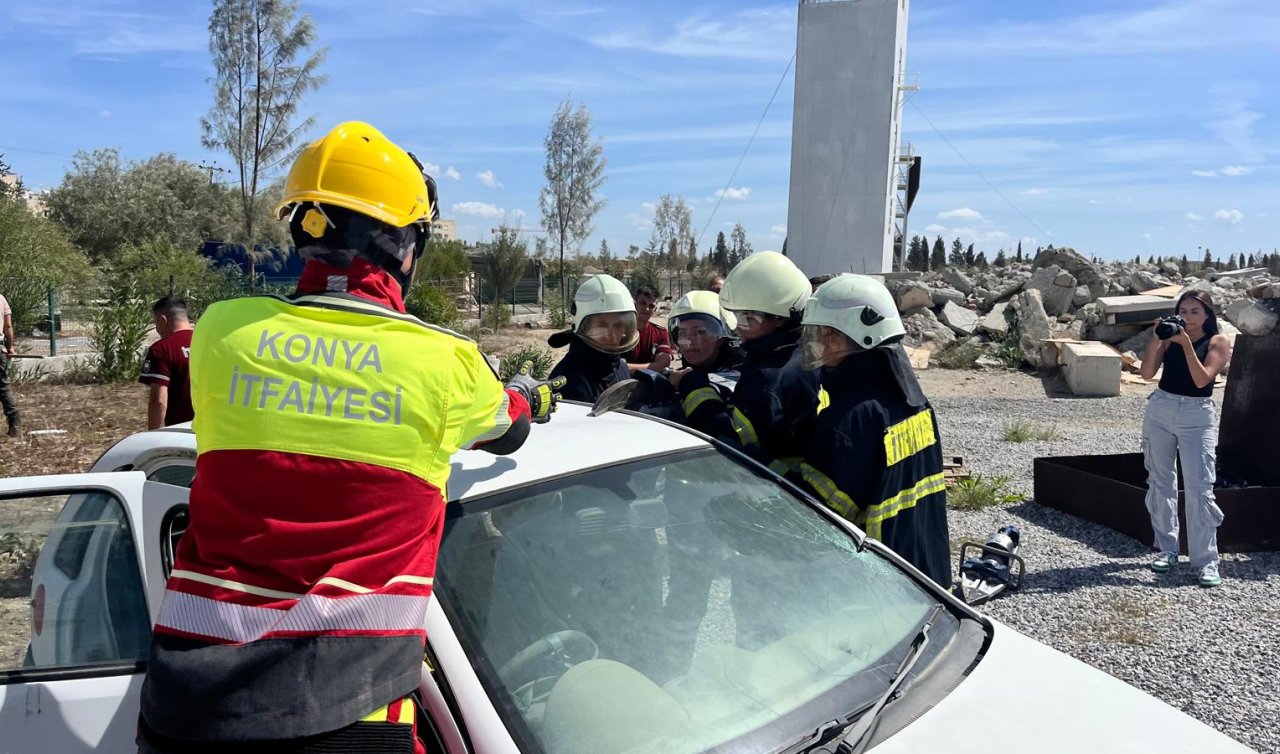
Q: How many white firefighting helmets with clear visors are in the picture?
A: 4